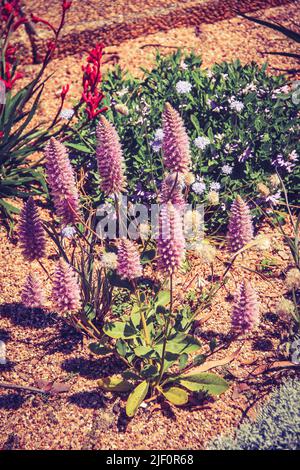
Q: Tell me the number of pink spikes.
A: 11